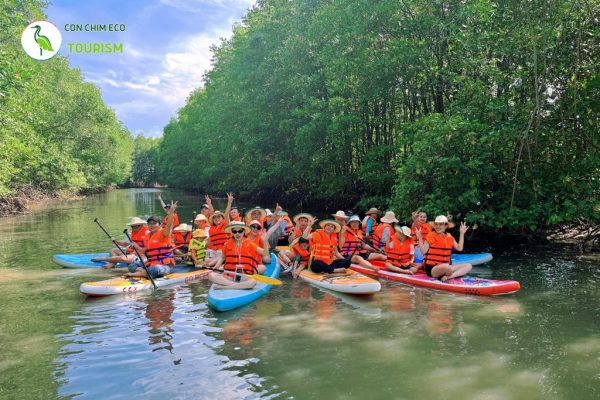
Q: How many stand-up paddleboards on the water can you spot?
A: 6